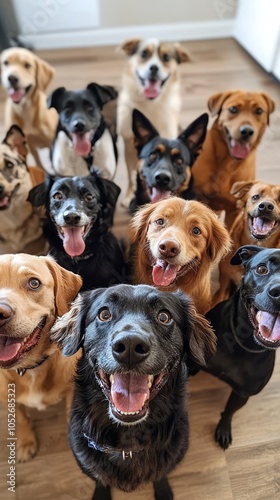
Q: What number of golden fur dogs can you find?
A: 5